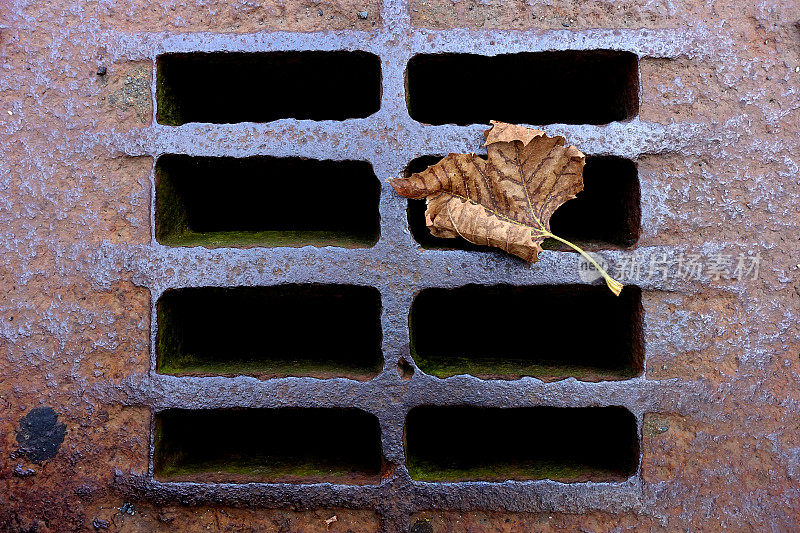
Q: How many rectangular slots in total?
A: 8